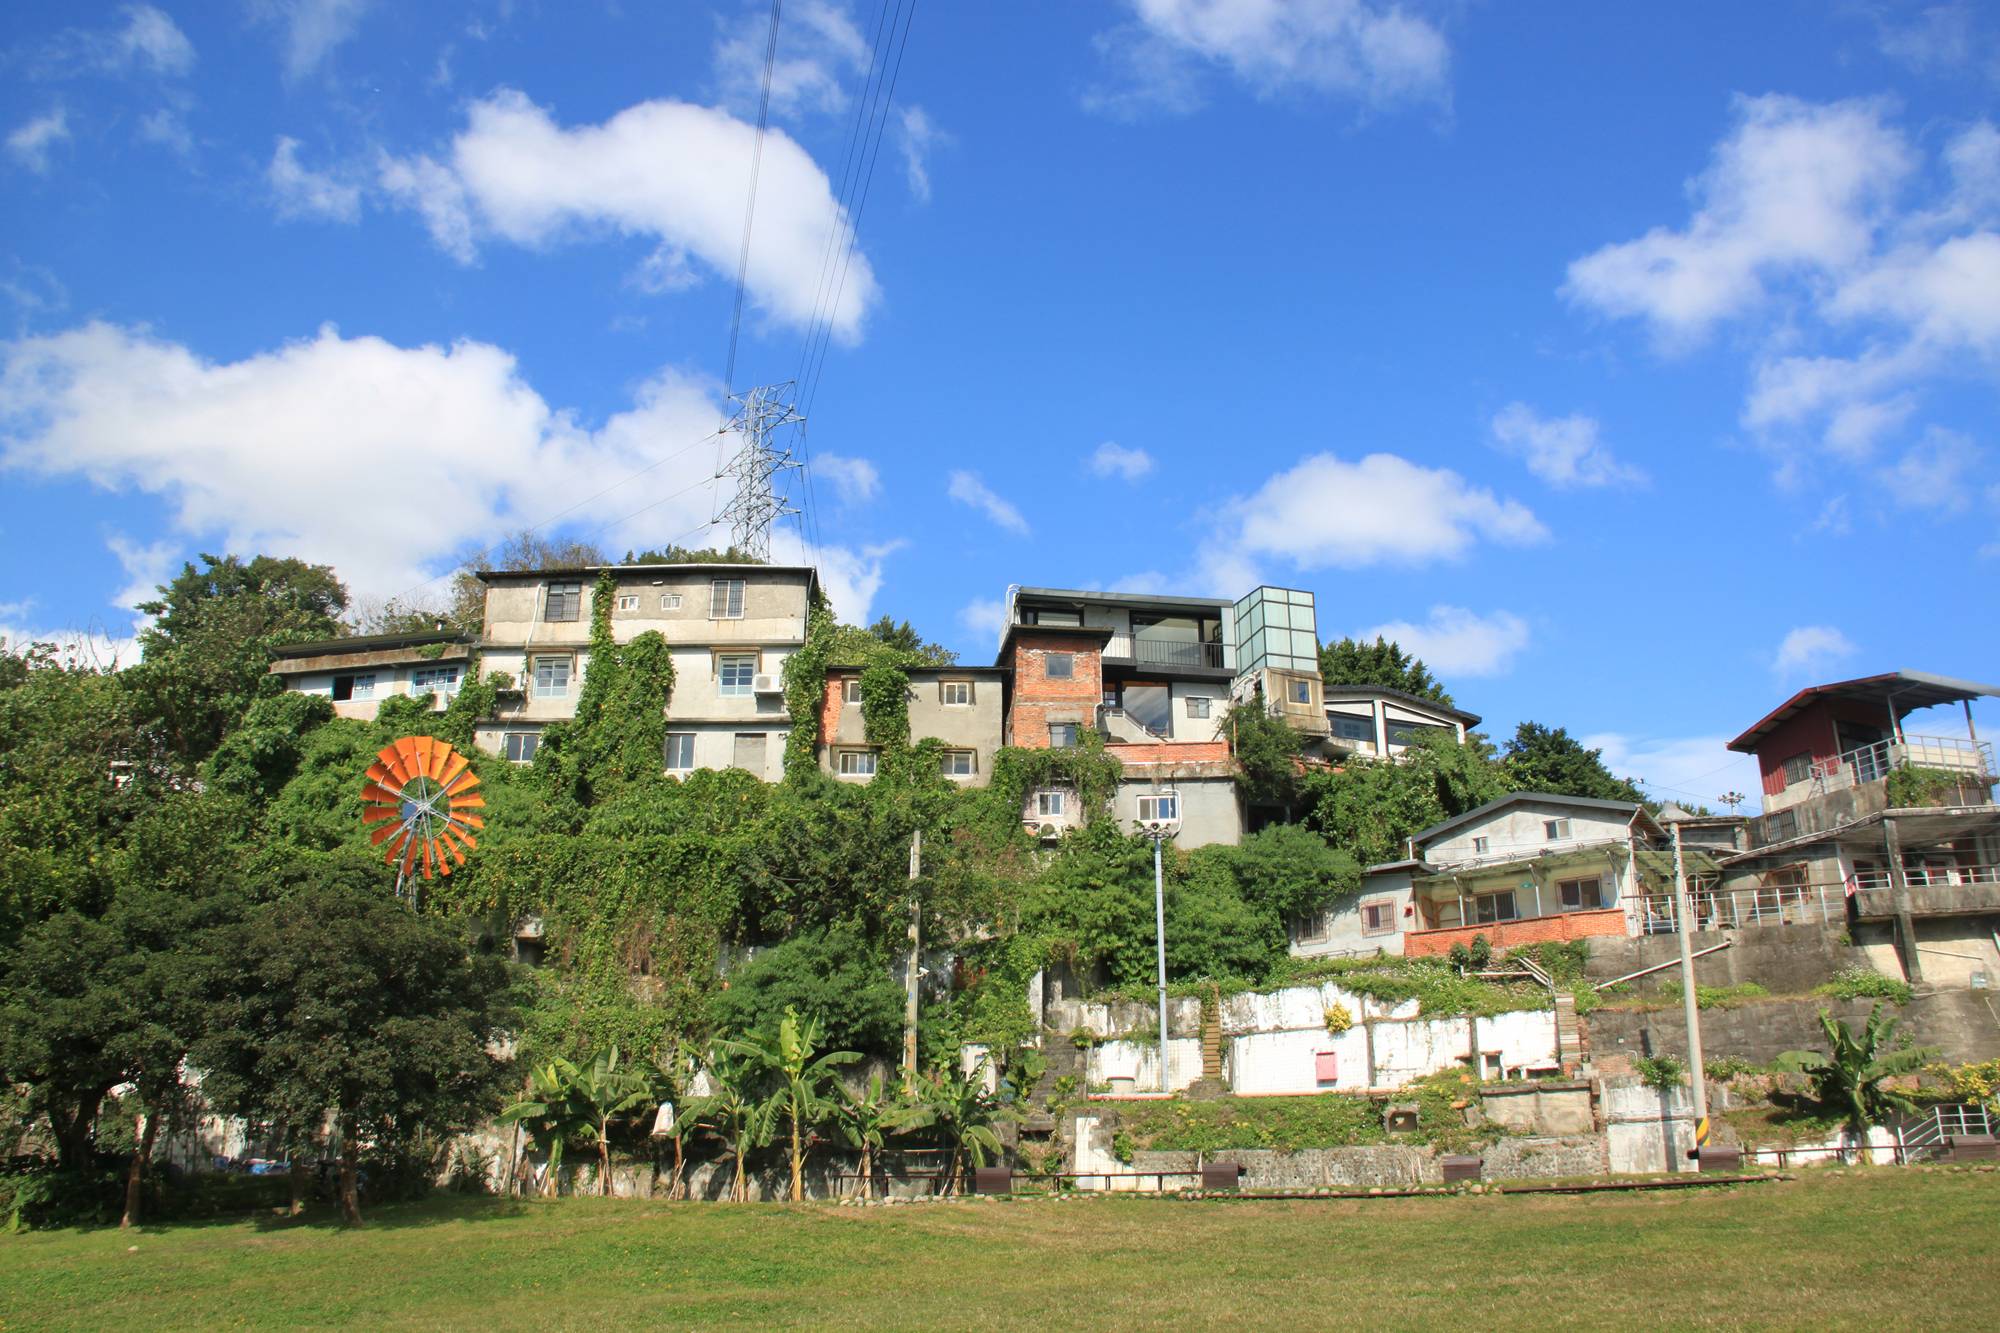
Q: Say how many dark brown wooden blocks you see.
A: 5